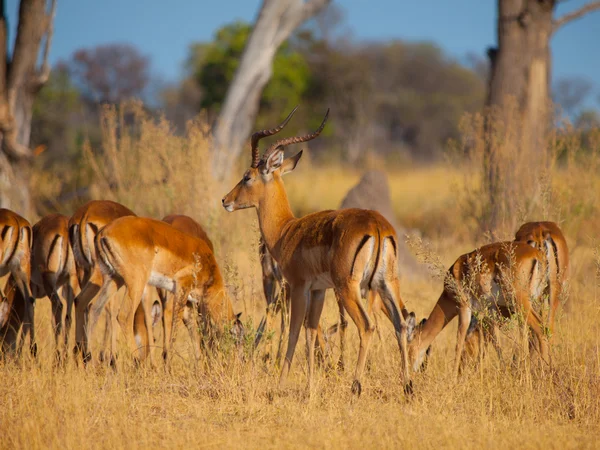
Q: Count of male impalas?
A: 1